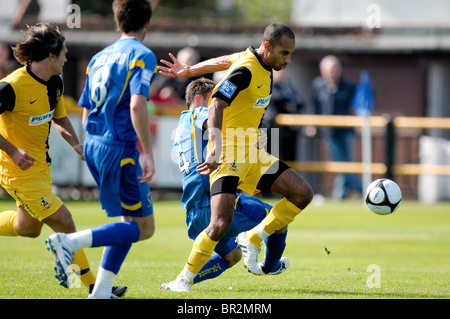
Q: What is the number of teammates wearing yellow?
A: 2